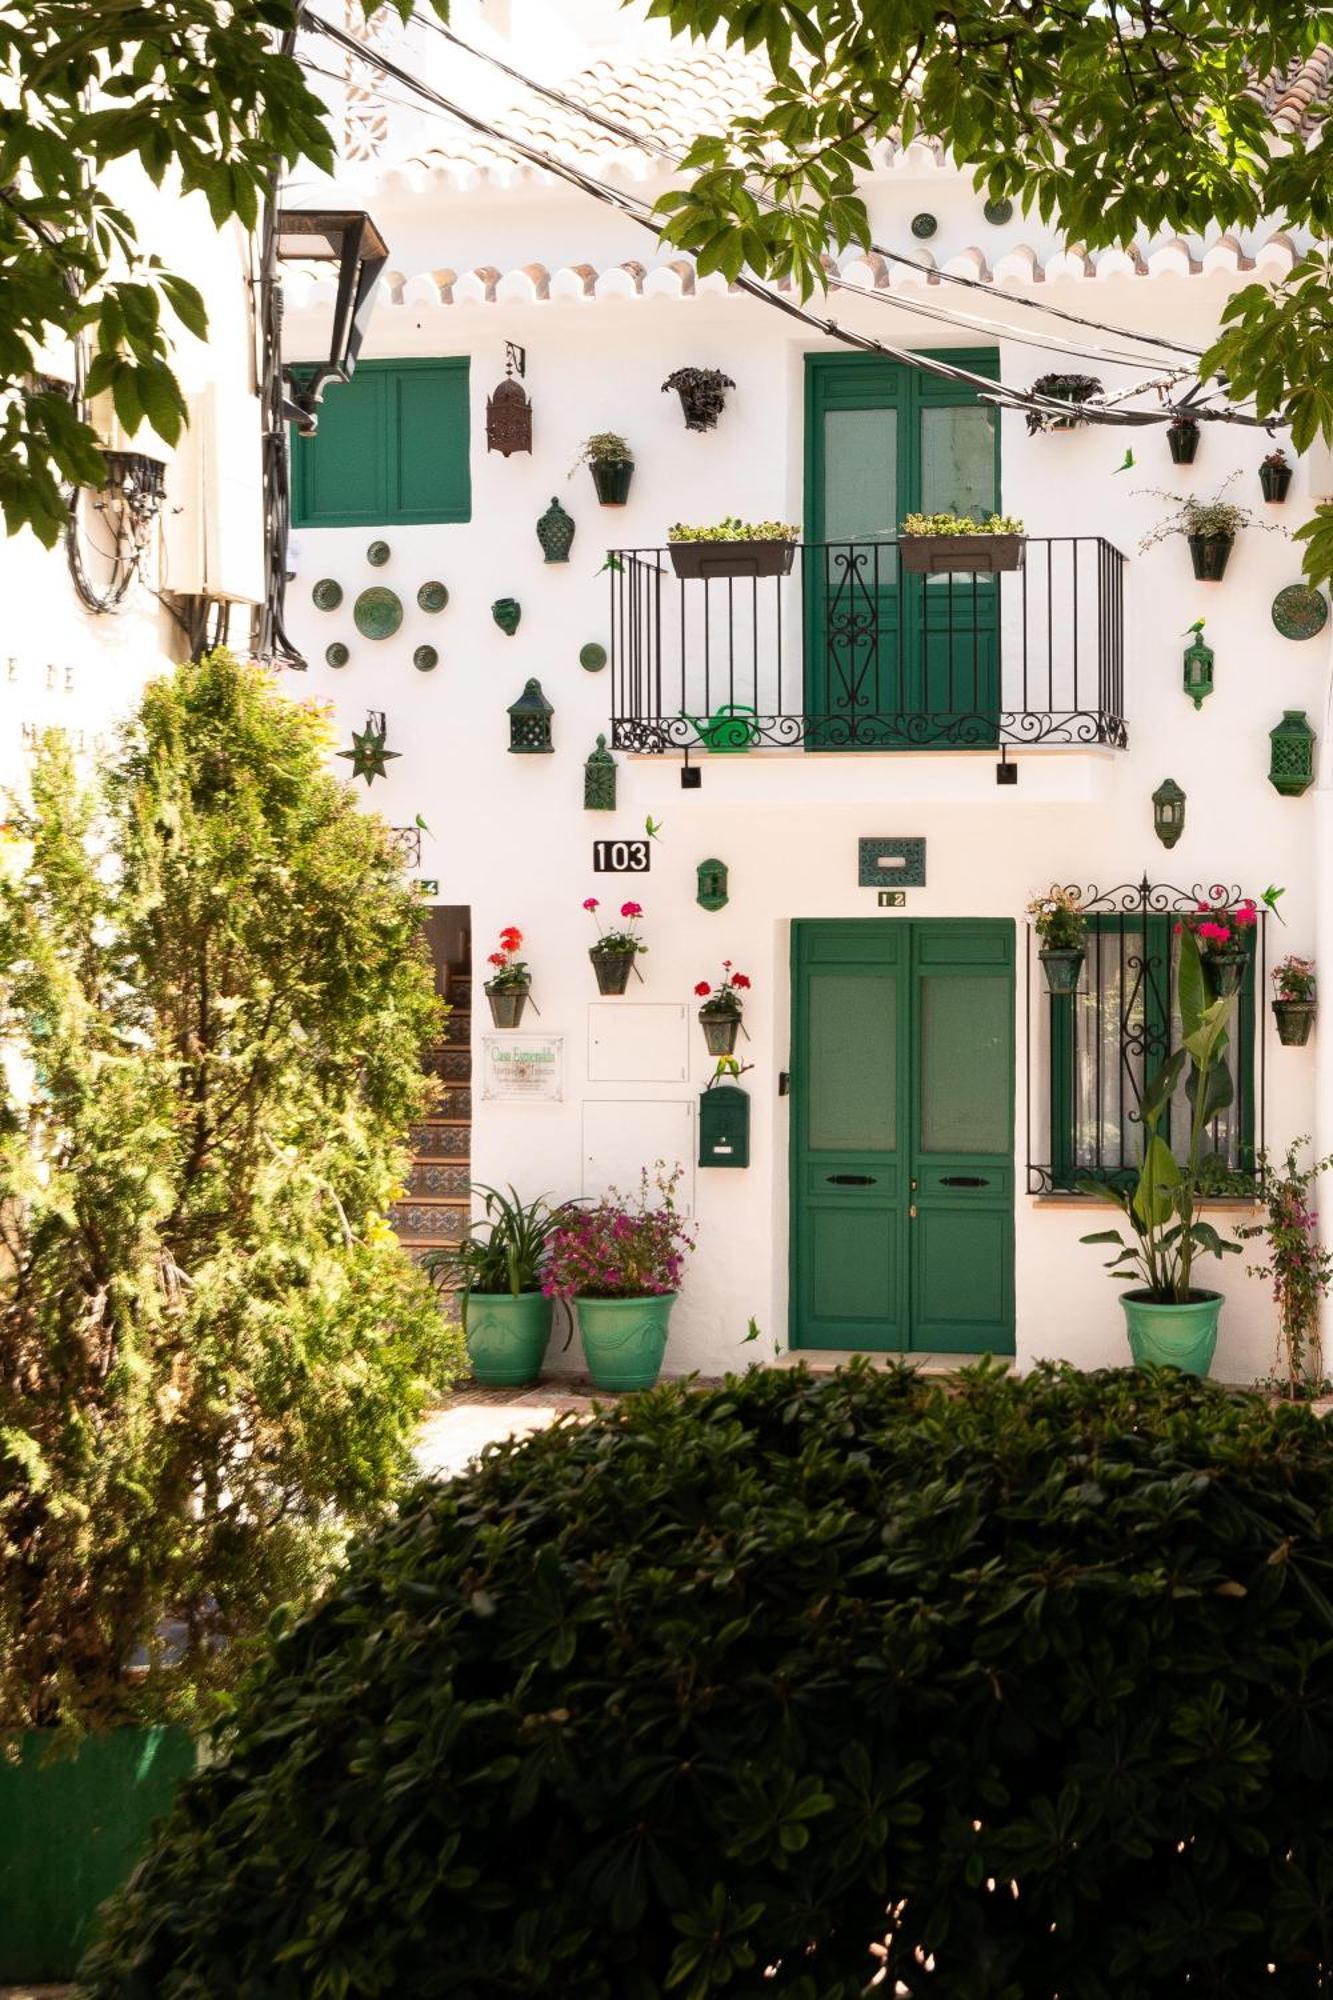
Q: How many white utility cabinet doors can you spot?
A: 2